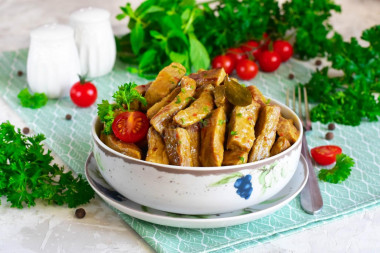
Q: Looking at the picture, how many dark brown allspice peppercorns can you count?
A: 8